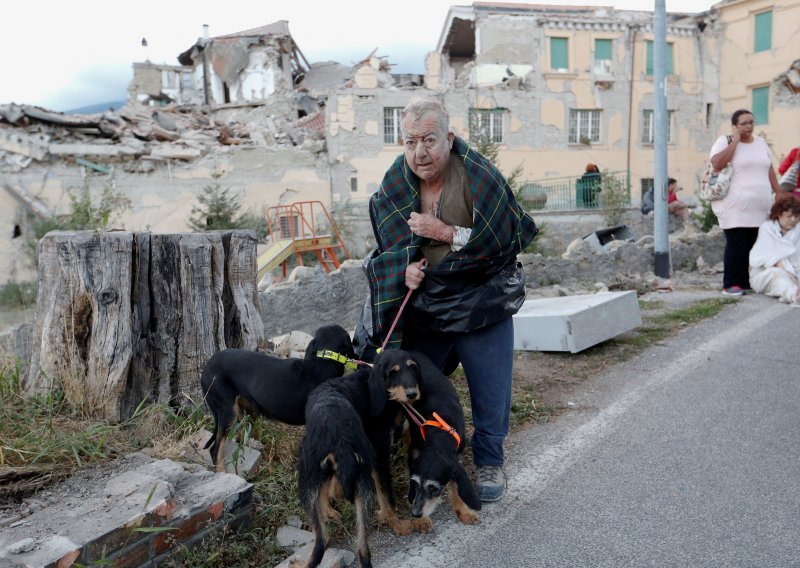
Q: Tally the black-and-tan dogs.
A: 3